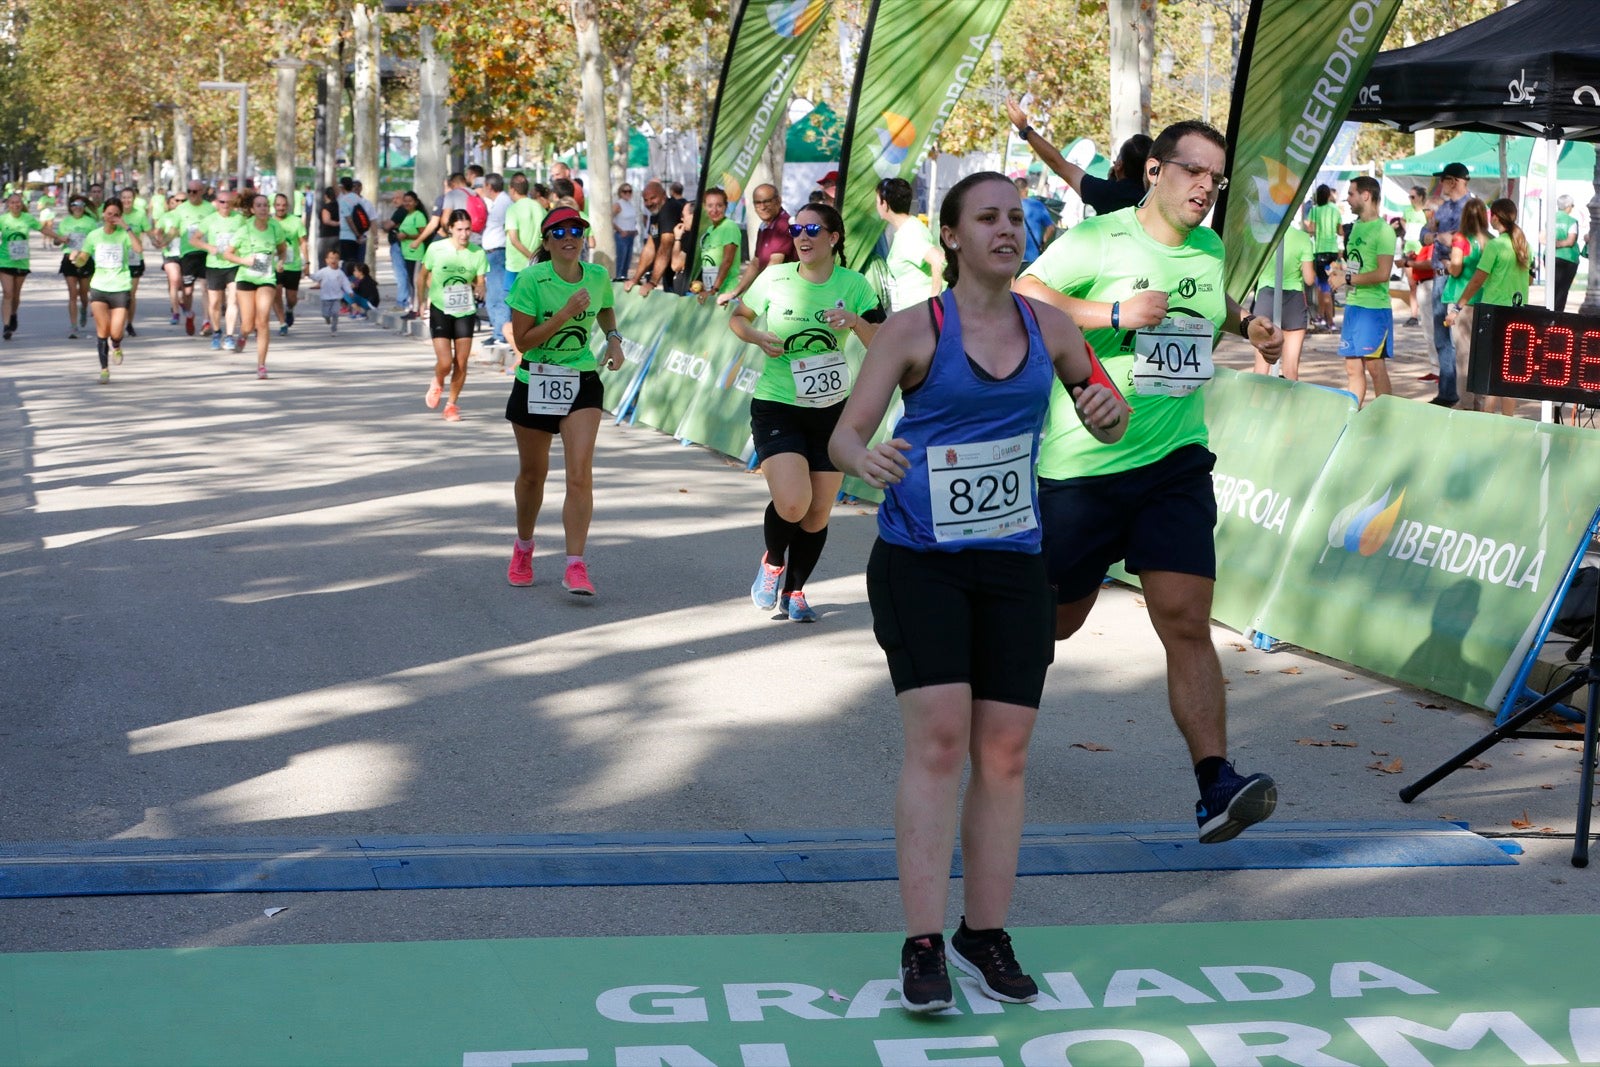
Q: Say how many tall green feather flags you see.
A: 3